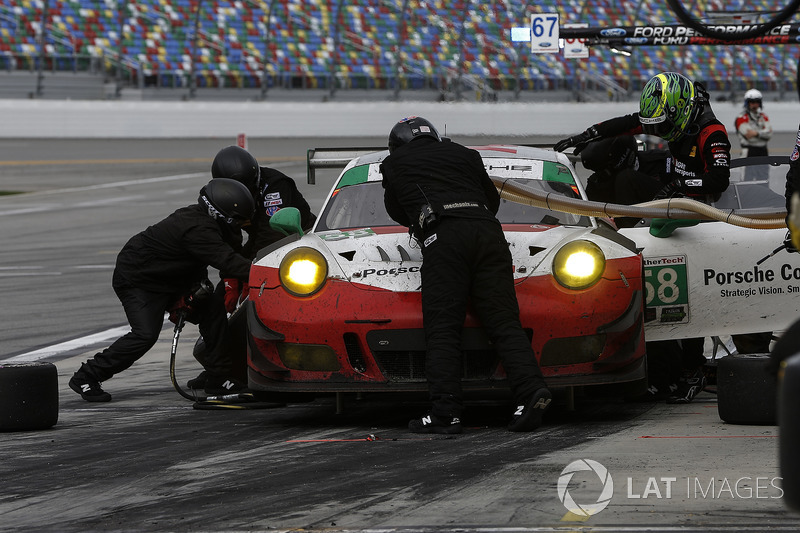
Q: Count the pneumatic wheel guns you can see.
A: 1